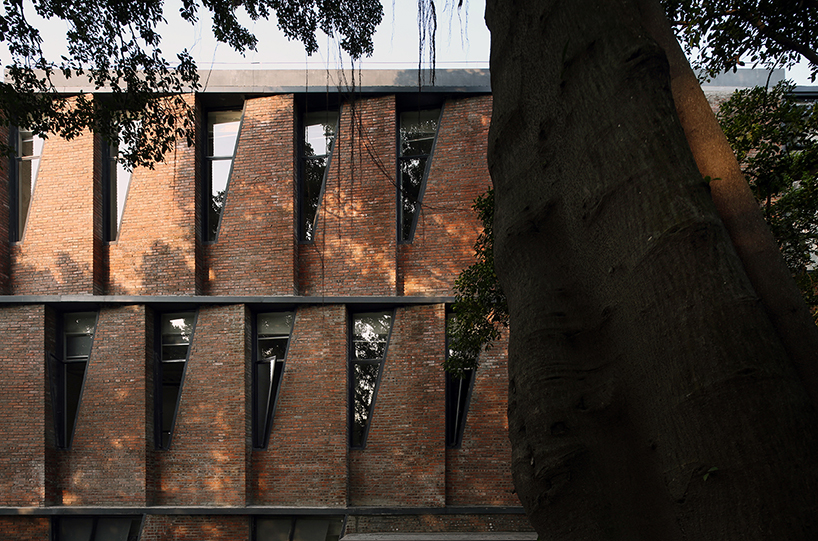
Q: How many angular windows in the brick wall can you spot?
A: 10